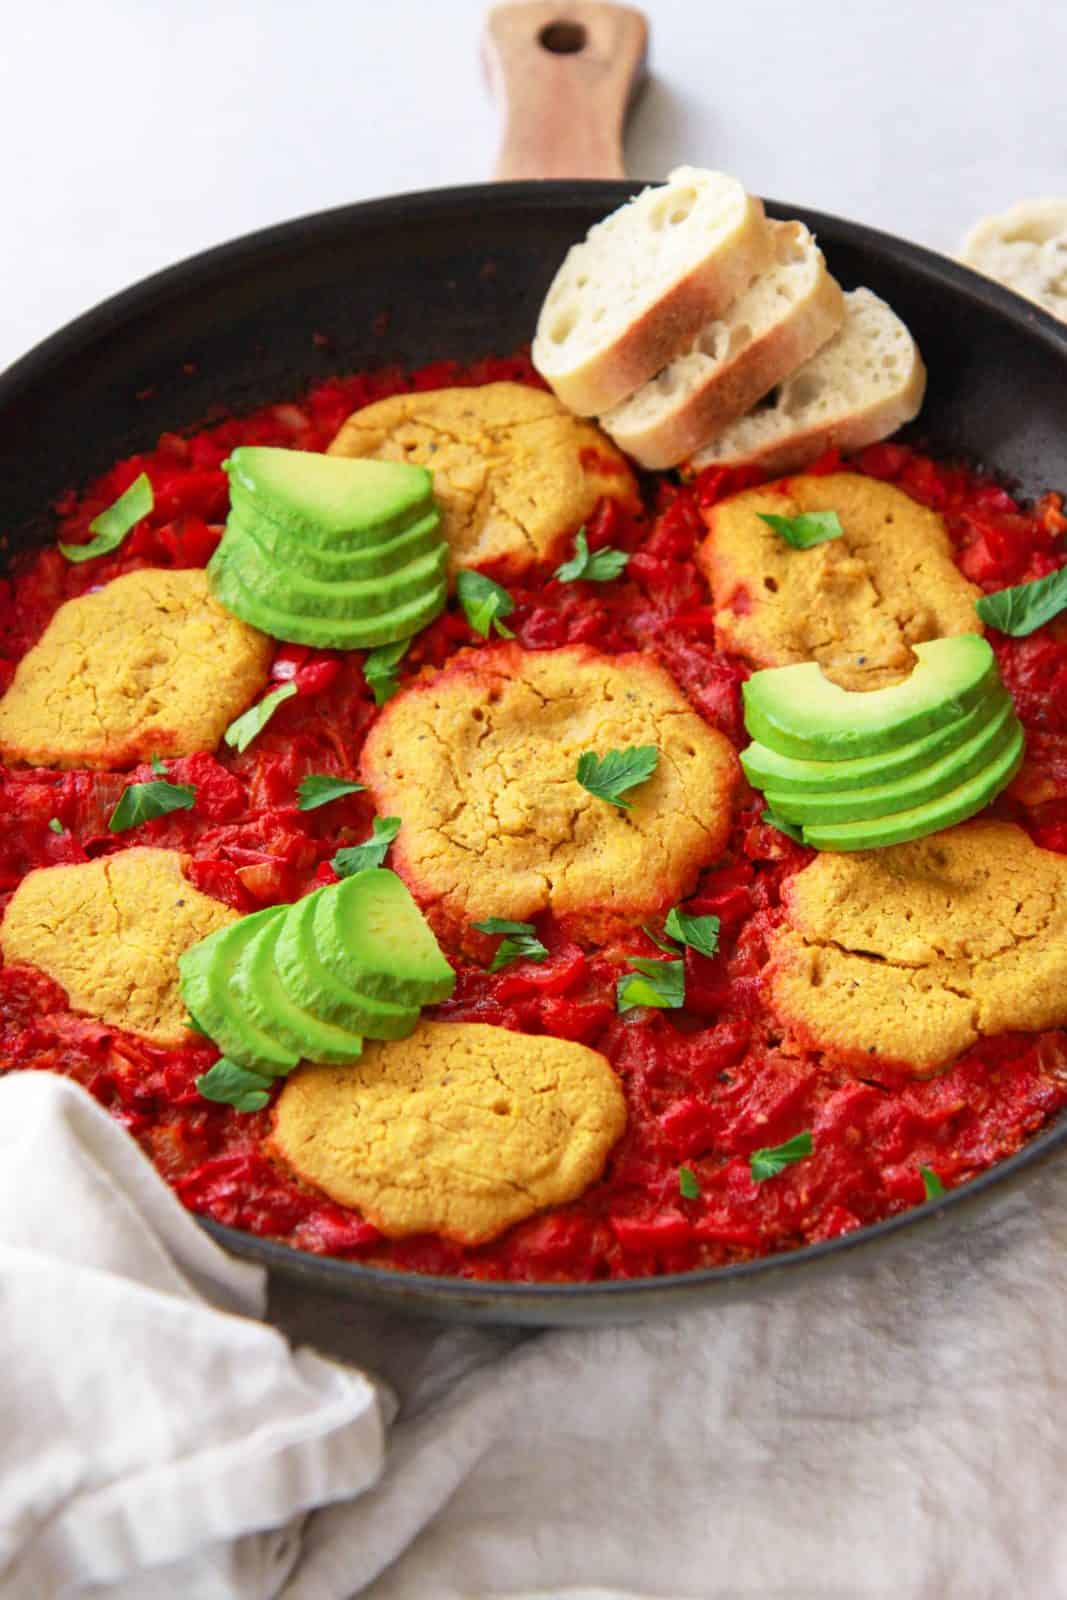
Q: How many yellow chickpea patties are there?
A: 7